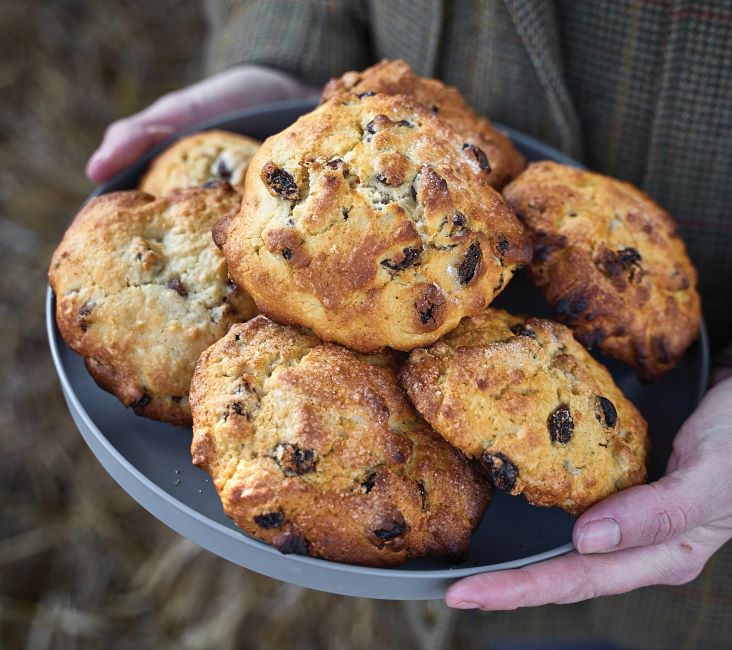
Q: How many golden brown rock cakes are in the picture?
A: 7